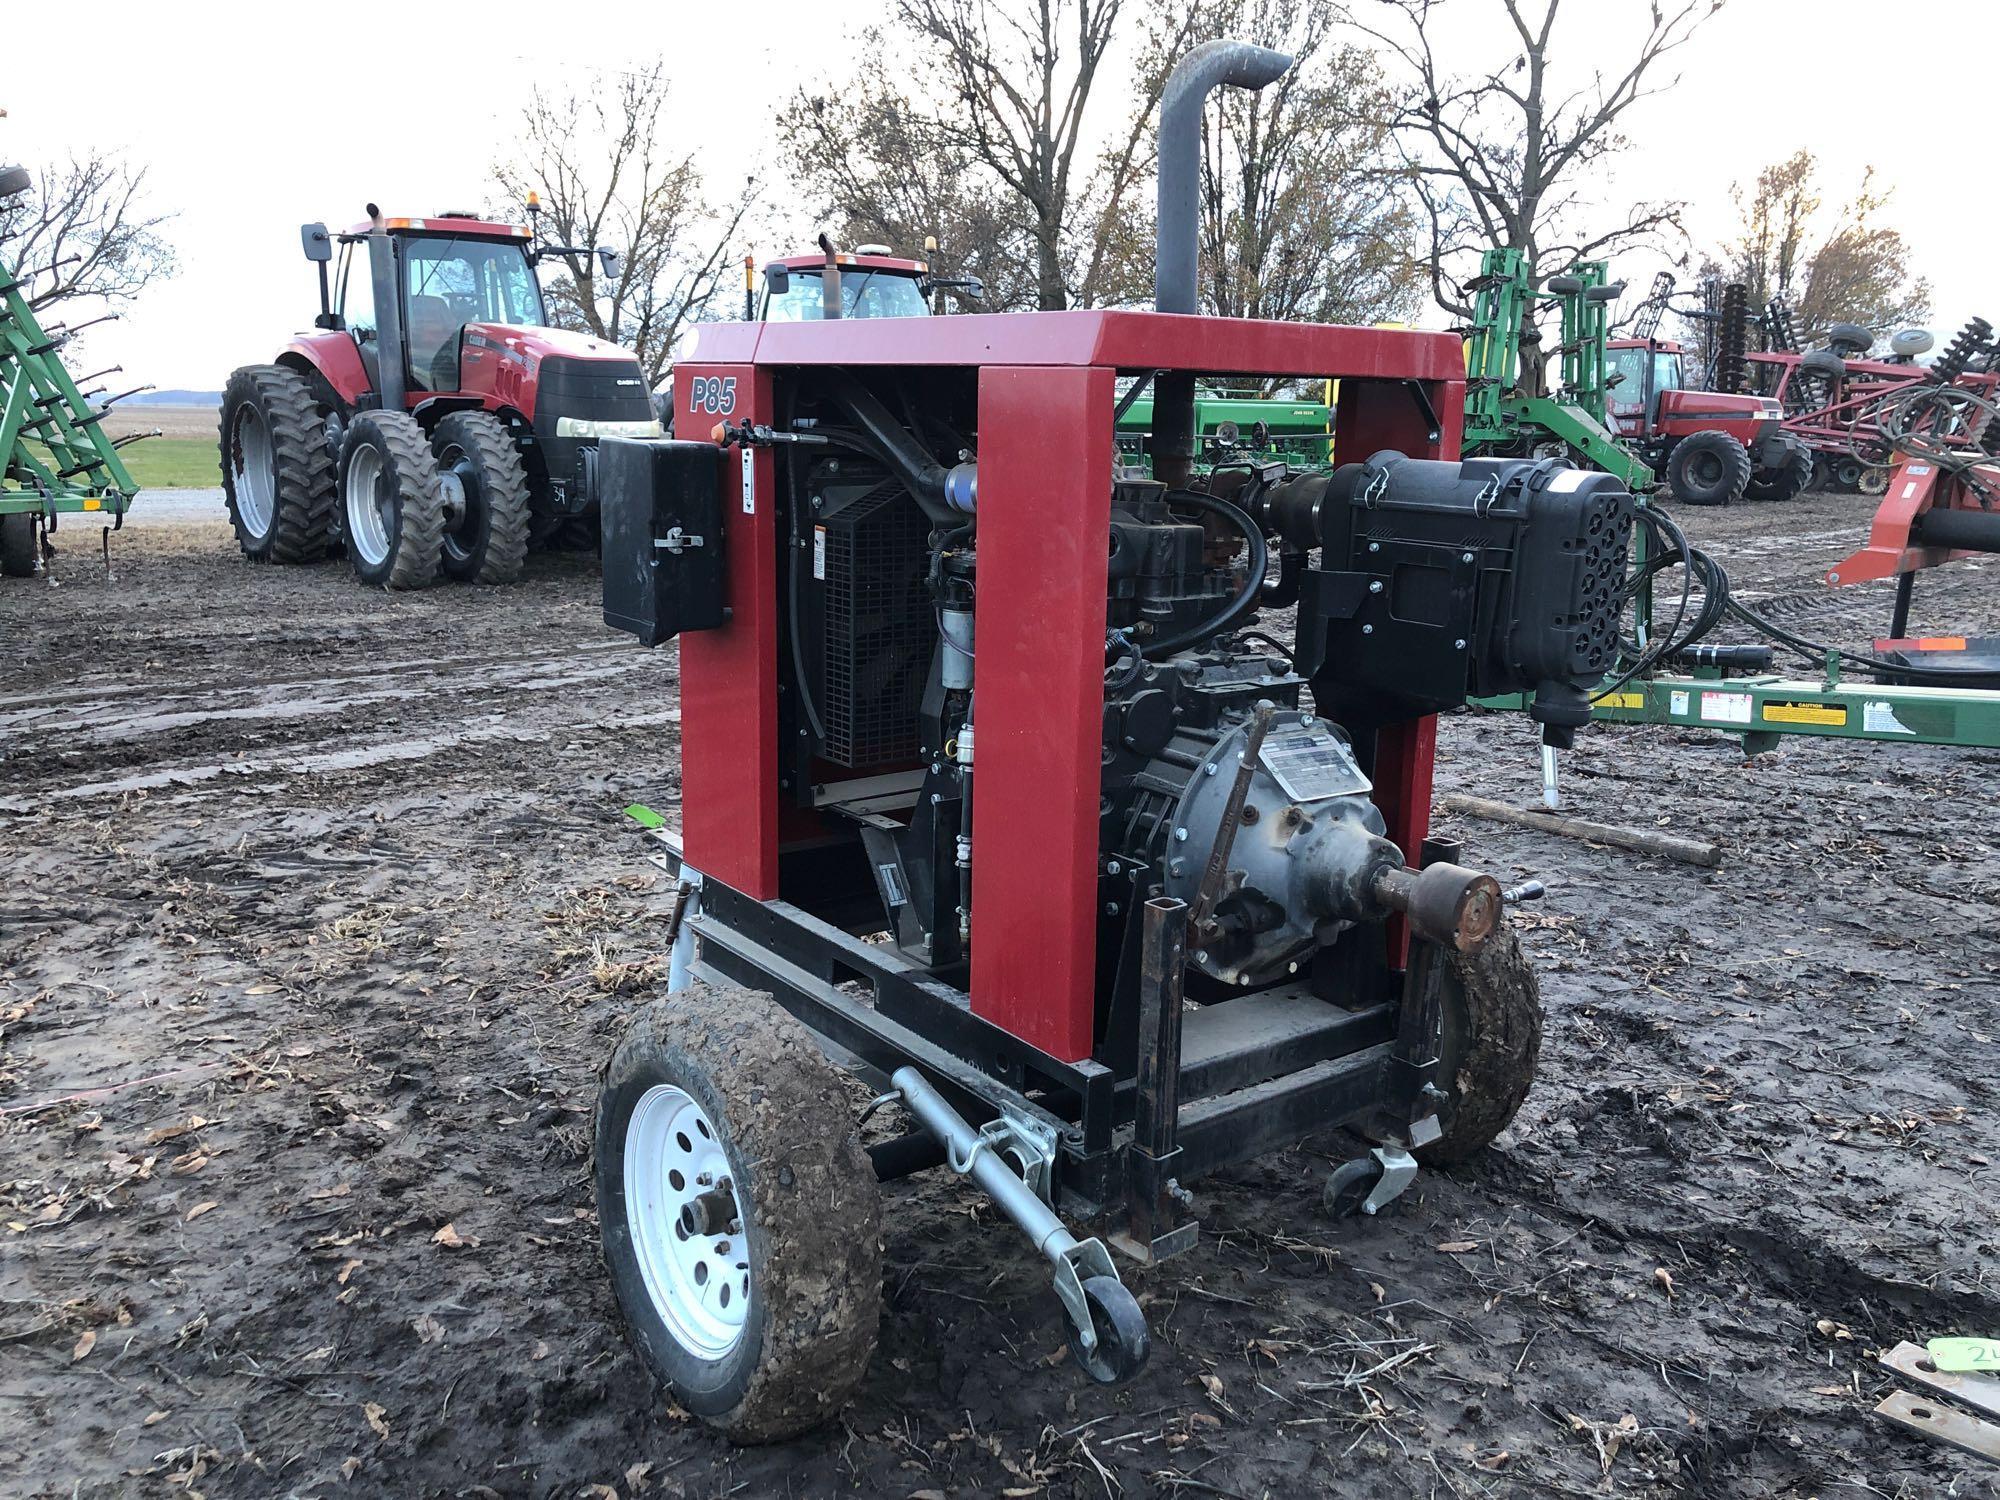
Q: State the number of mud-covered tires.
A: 2